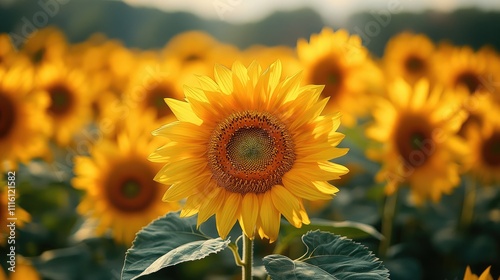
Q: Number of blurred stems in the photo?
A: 2